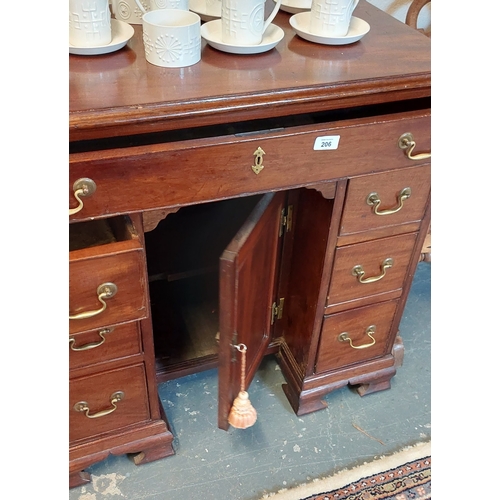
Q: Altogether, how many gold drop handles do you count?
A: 8